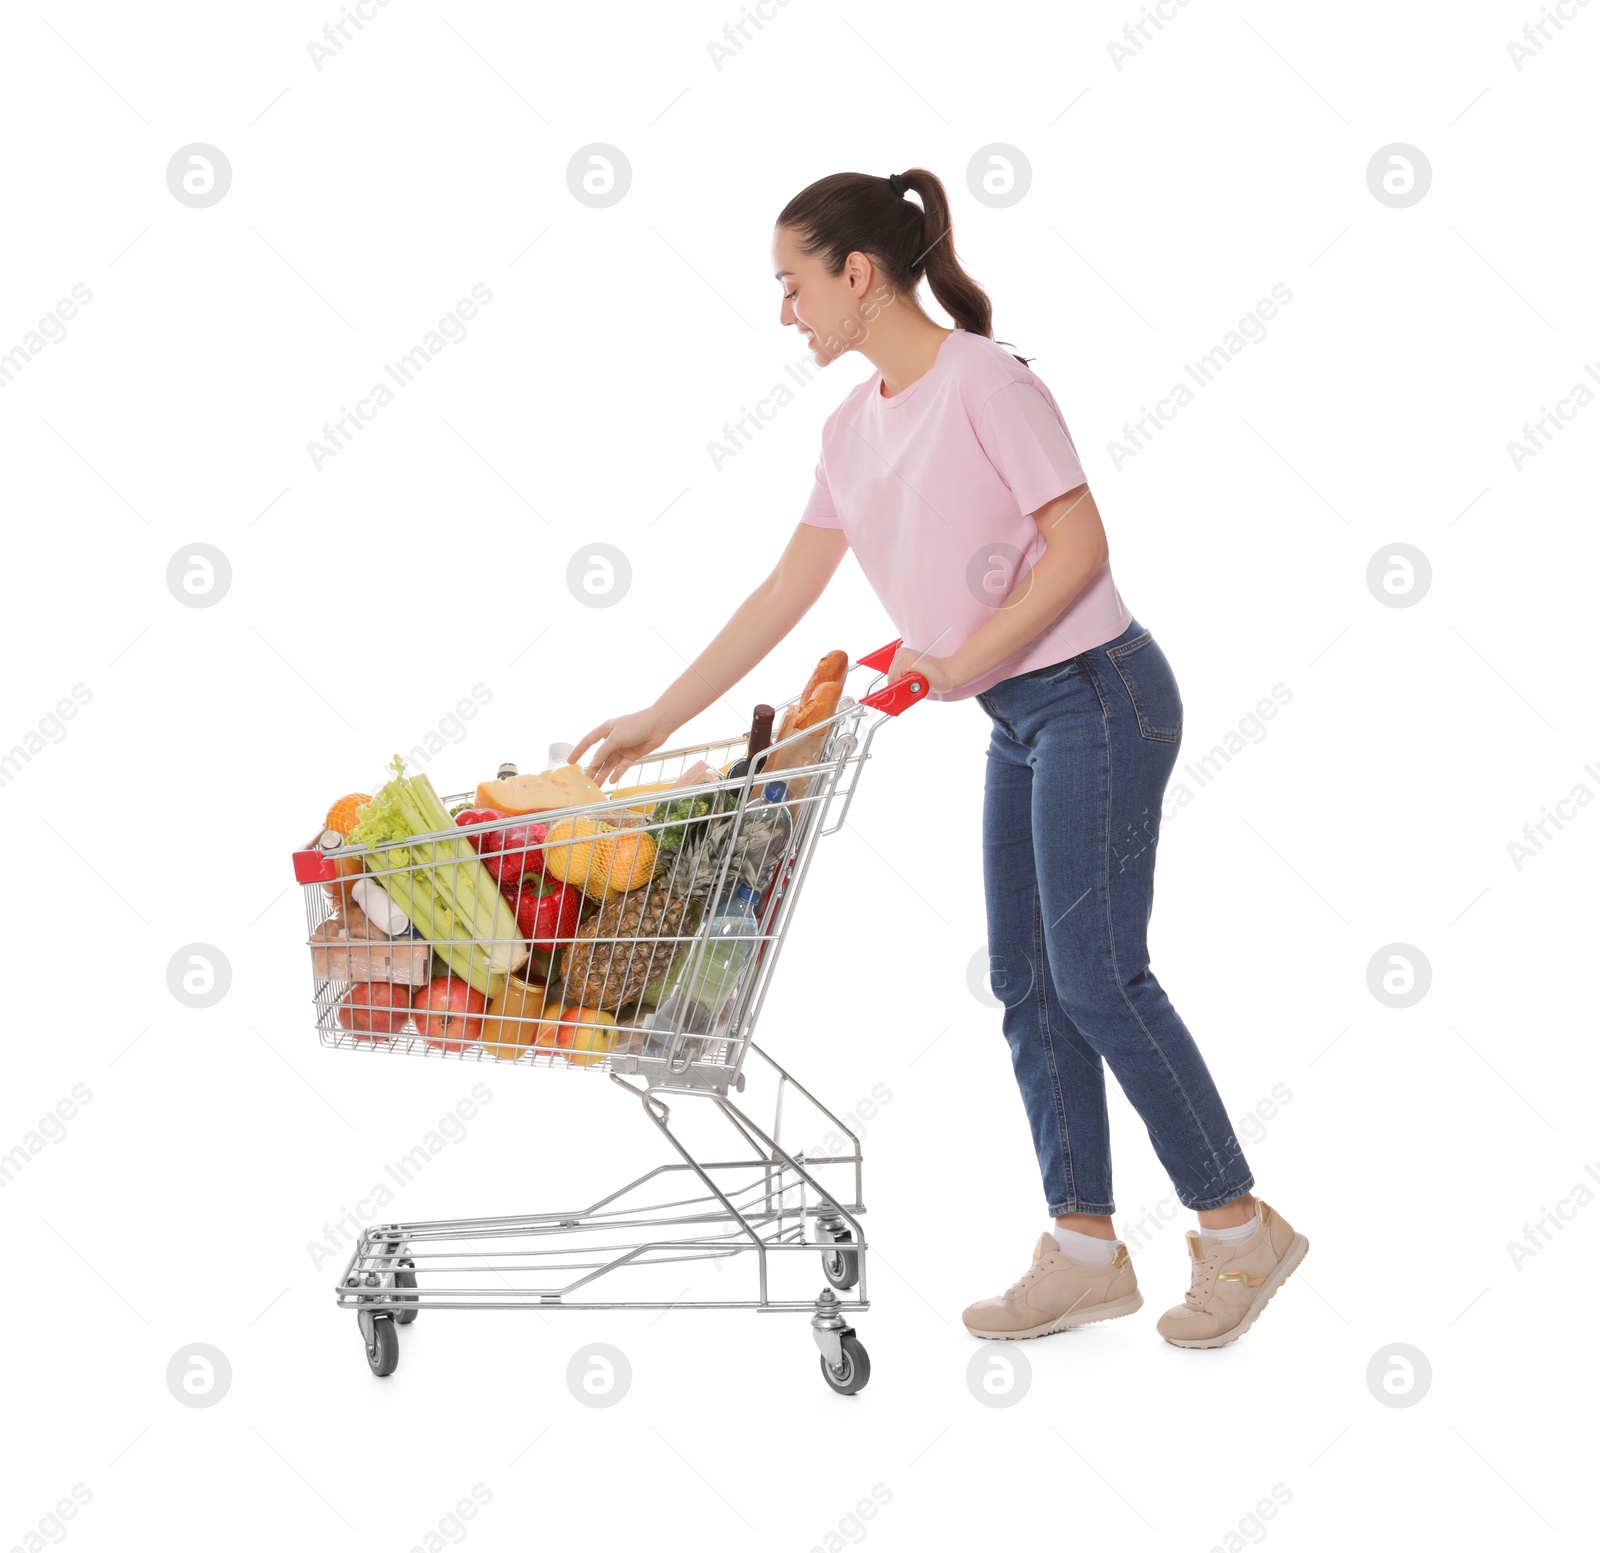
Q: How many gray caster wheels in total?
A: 4